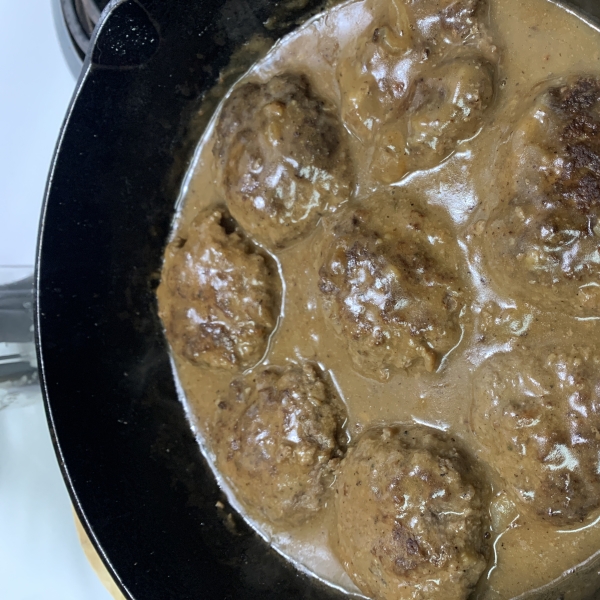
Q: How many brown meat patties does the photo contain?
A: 8